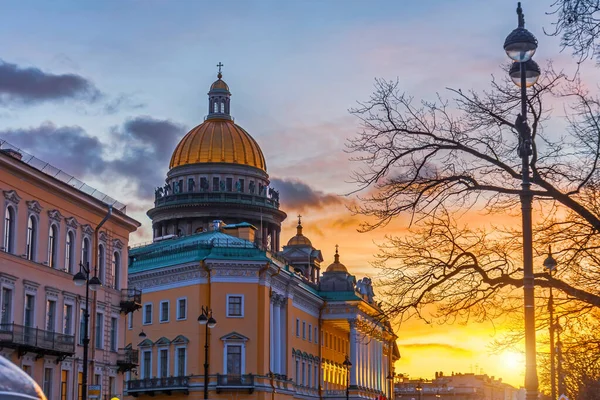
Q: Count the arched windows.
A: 7